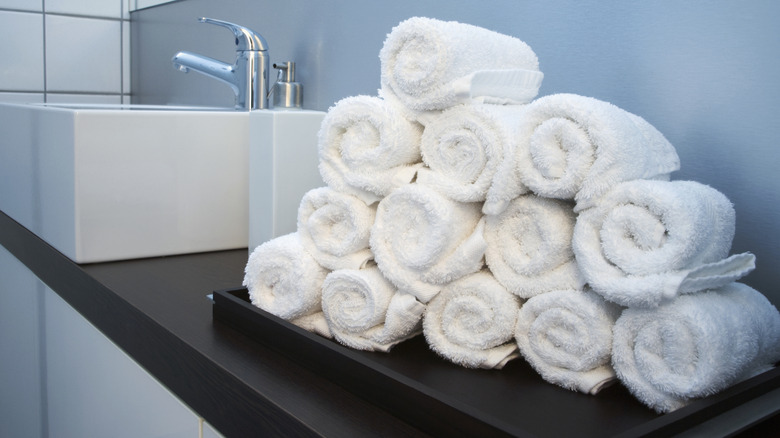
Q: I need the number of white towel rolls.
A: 13